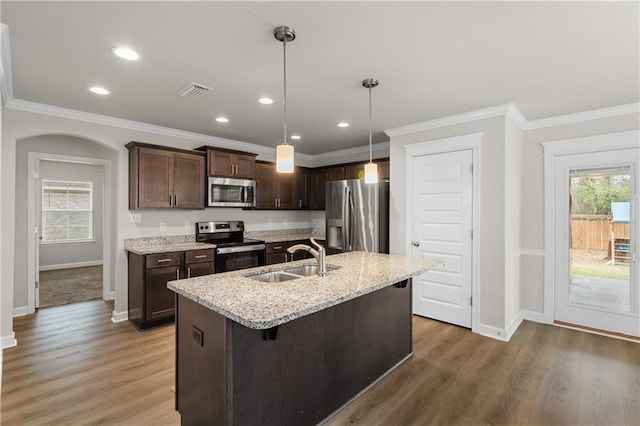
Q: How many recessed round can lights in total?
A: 6